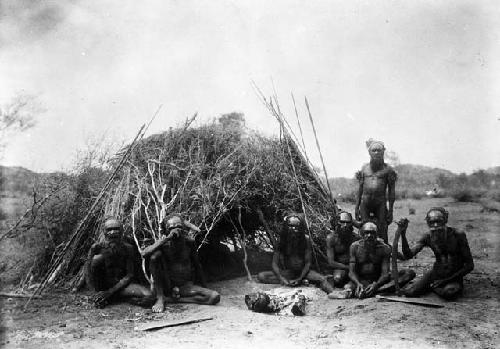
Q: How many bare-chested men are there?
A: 7